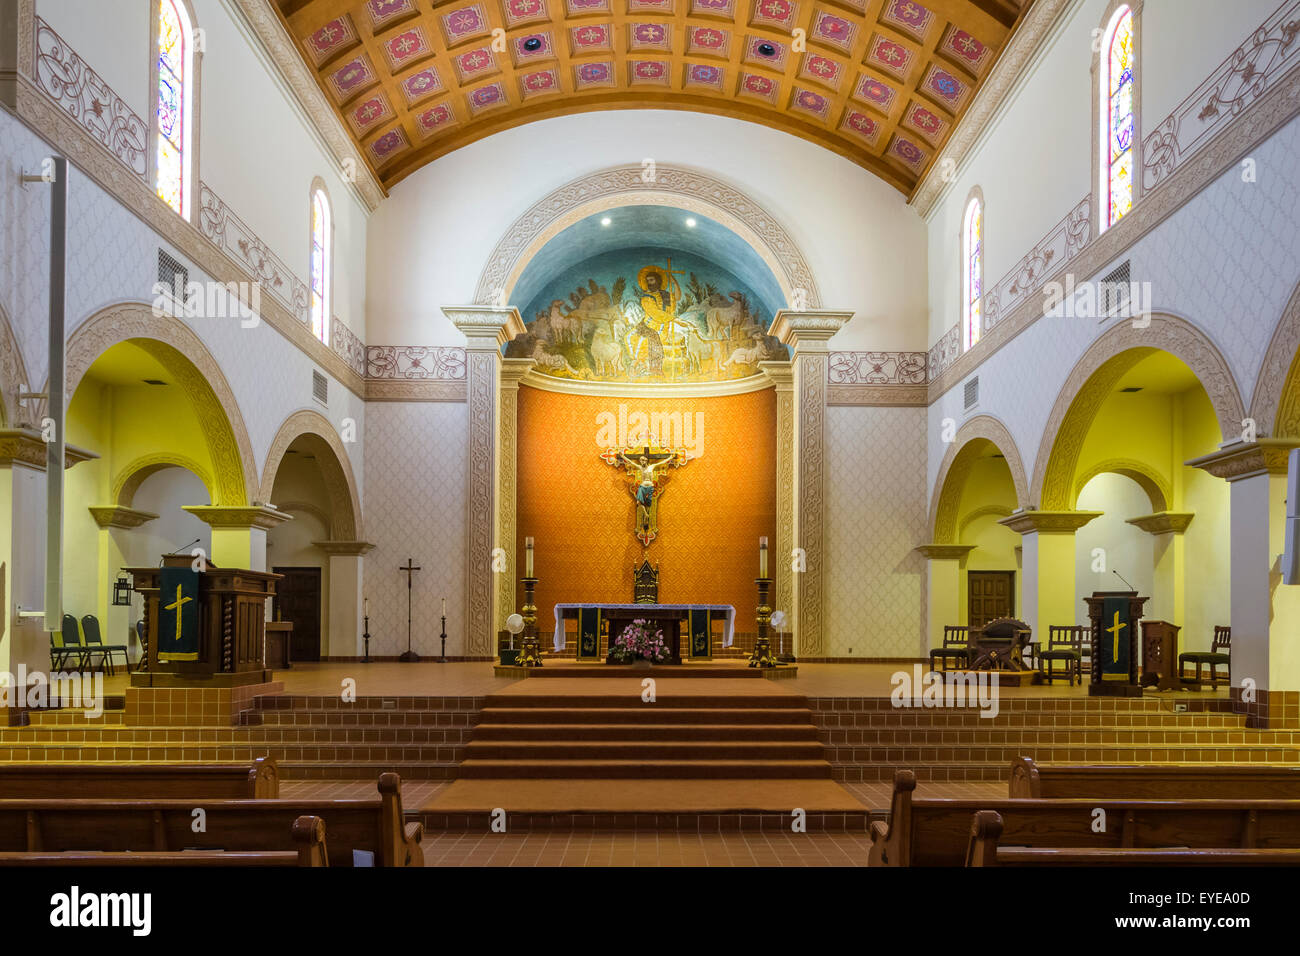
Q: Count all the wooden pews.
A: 6